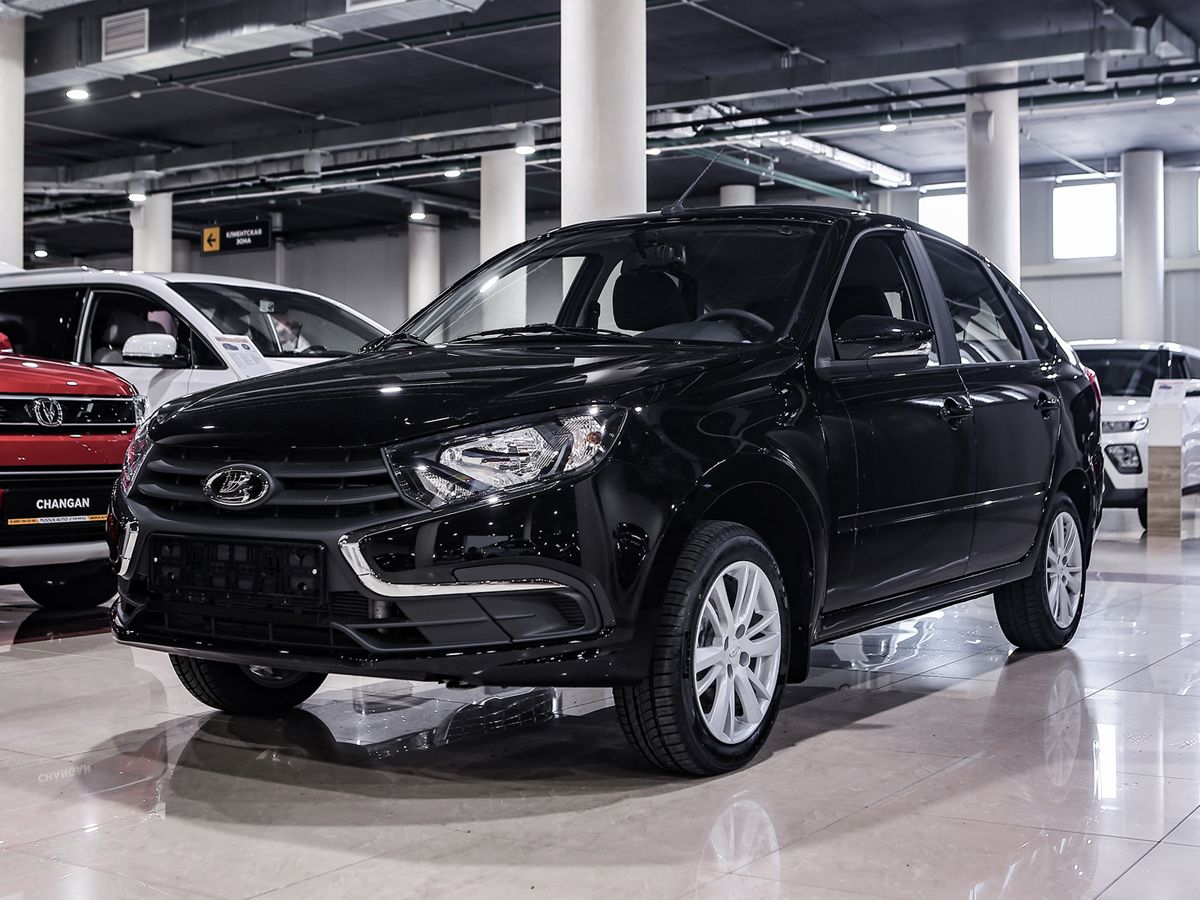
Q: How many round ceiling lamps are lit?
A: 9